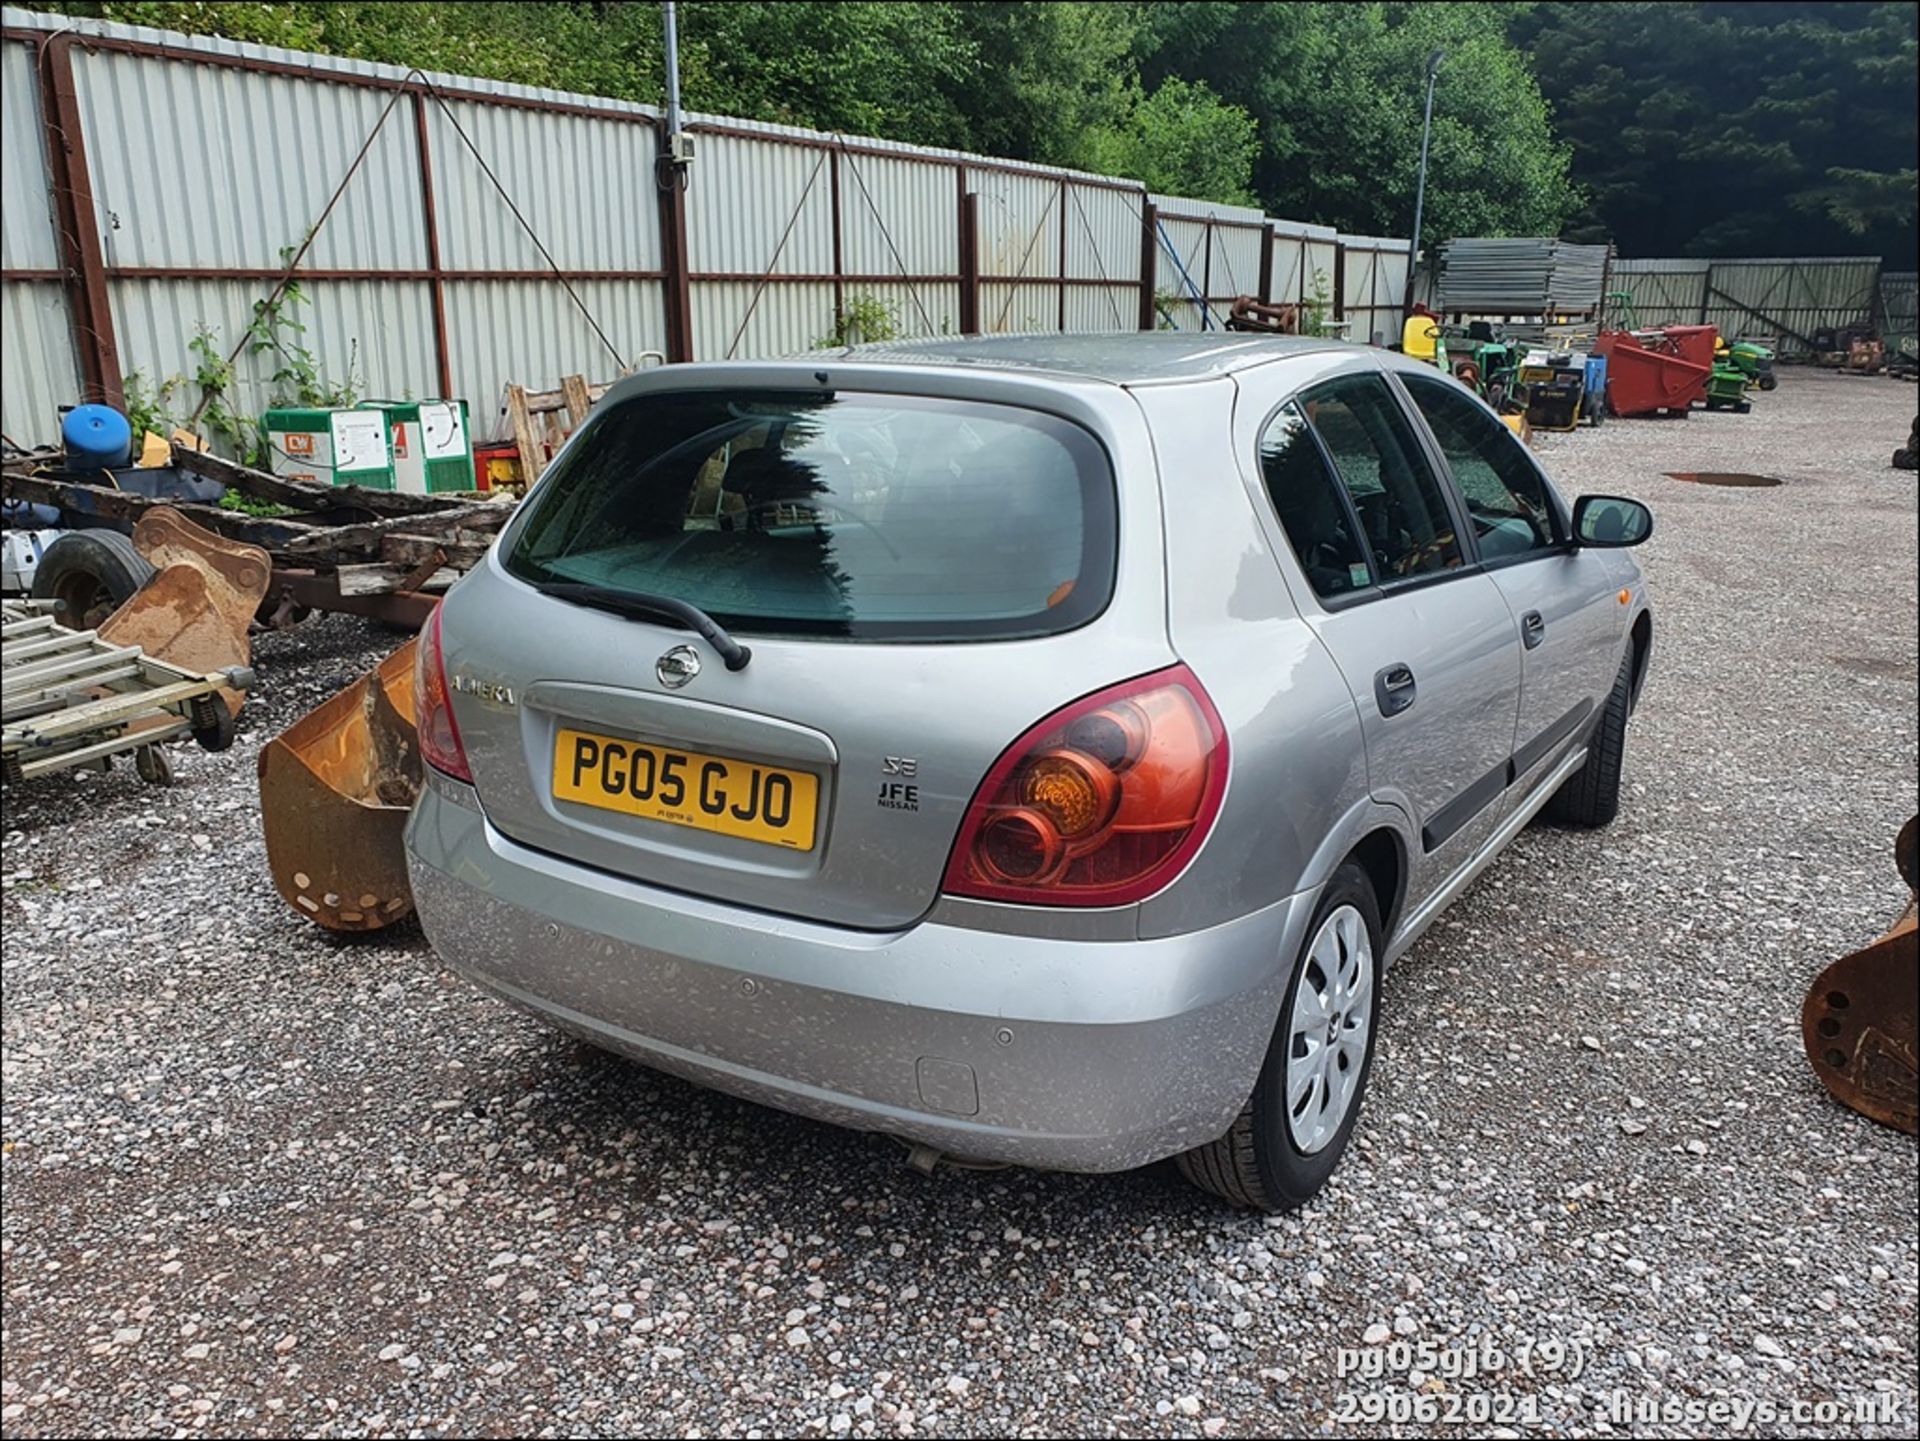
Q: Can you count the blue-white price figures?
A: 0